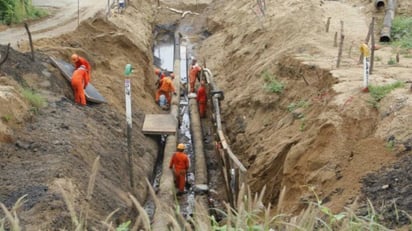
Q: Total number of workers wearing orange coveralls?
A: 7